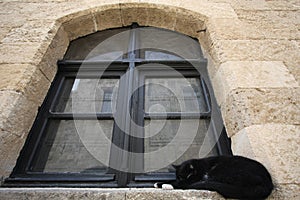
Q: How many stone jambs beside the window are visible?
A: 2